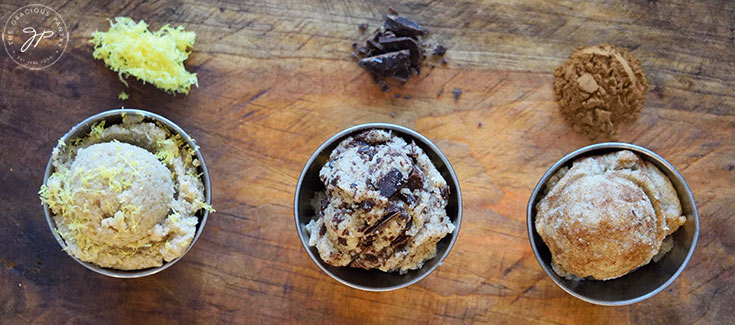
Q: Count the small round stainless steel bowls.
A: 3